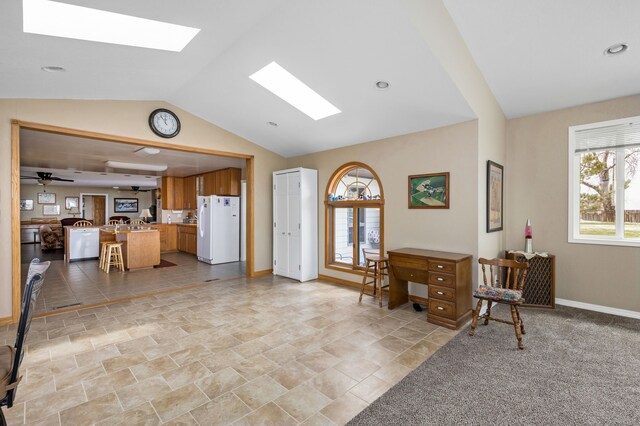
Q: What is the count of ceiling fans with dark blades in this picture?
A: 2